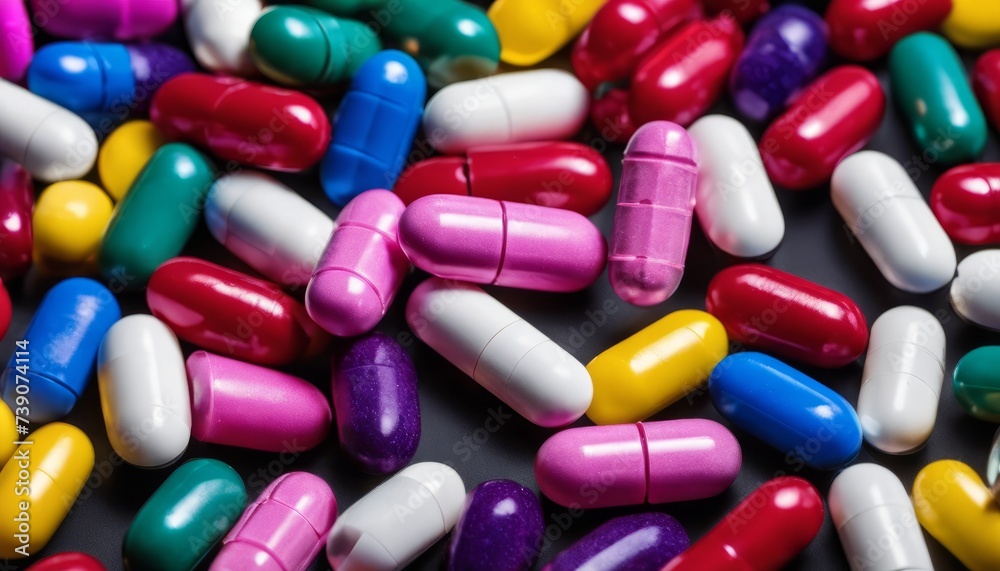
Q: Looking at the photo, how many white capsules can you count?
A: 12